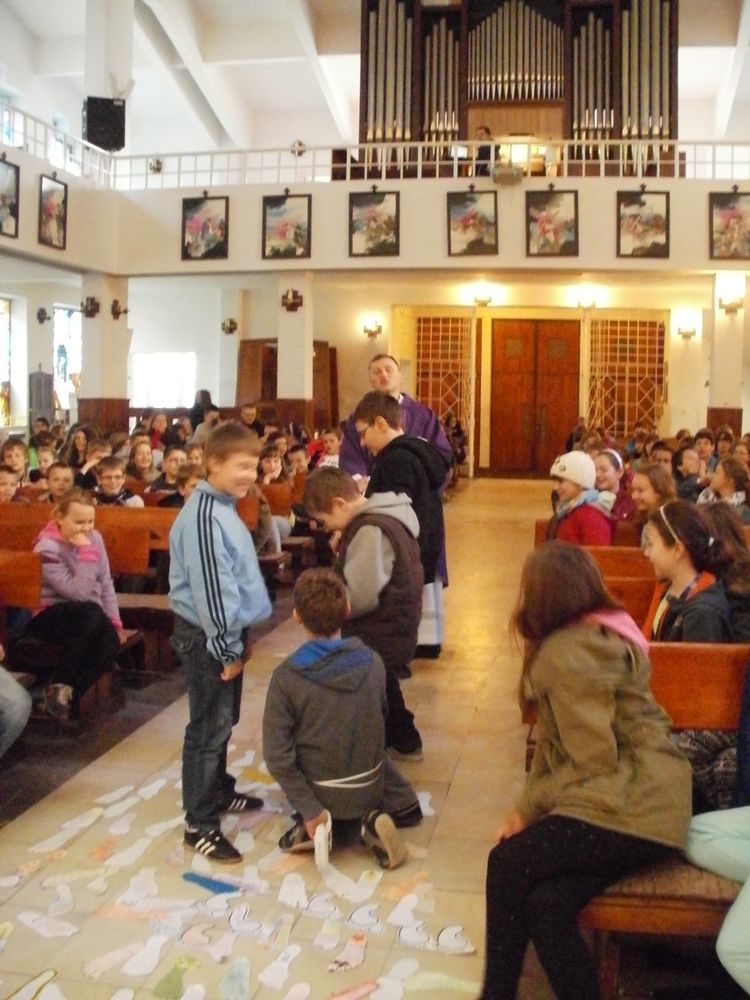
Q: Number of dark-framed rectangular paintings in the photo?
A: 9